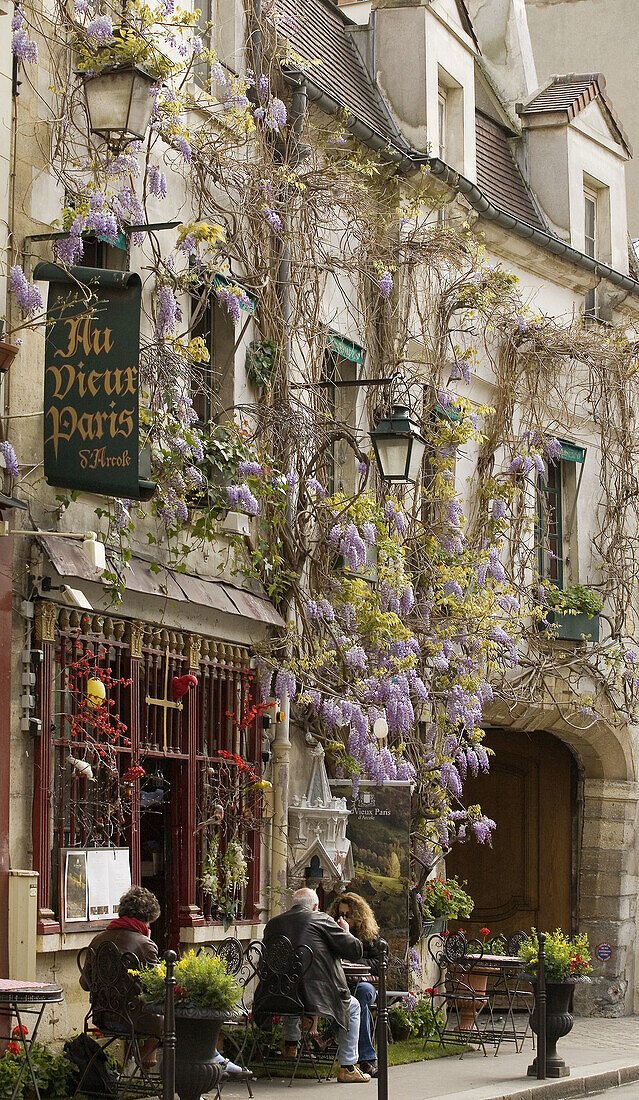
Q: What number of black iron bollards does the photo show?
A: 3